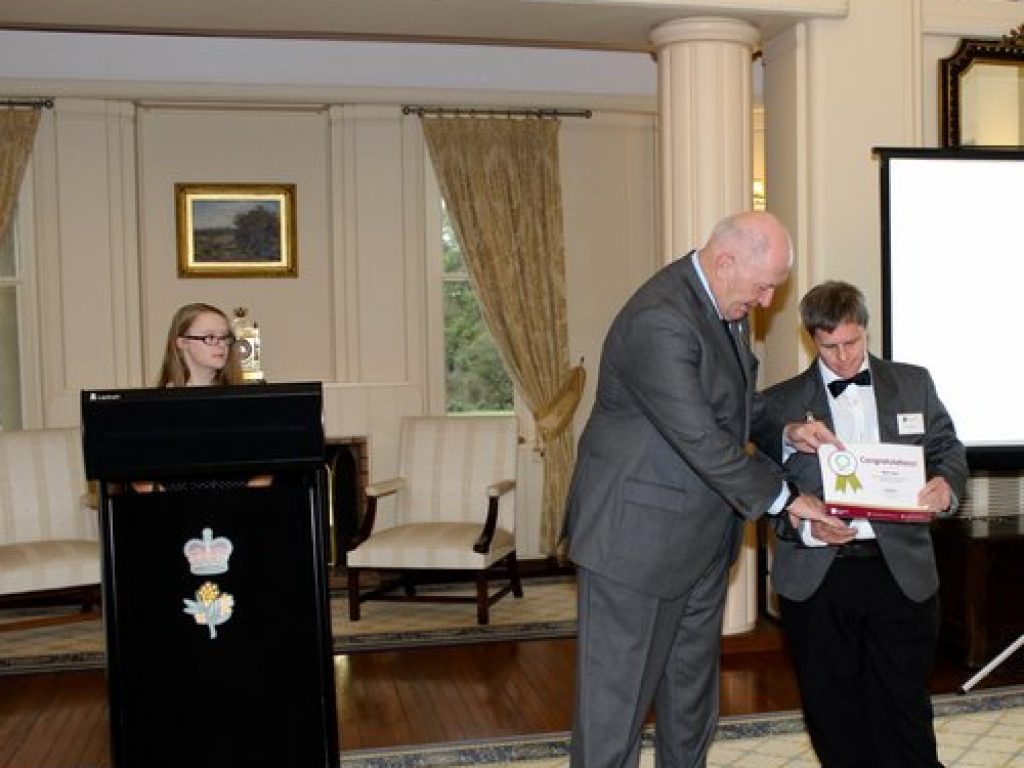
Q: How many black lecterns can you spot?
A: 1